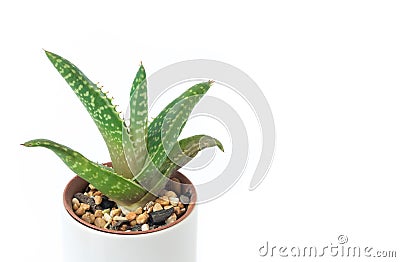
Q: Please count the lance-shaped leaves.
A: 5